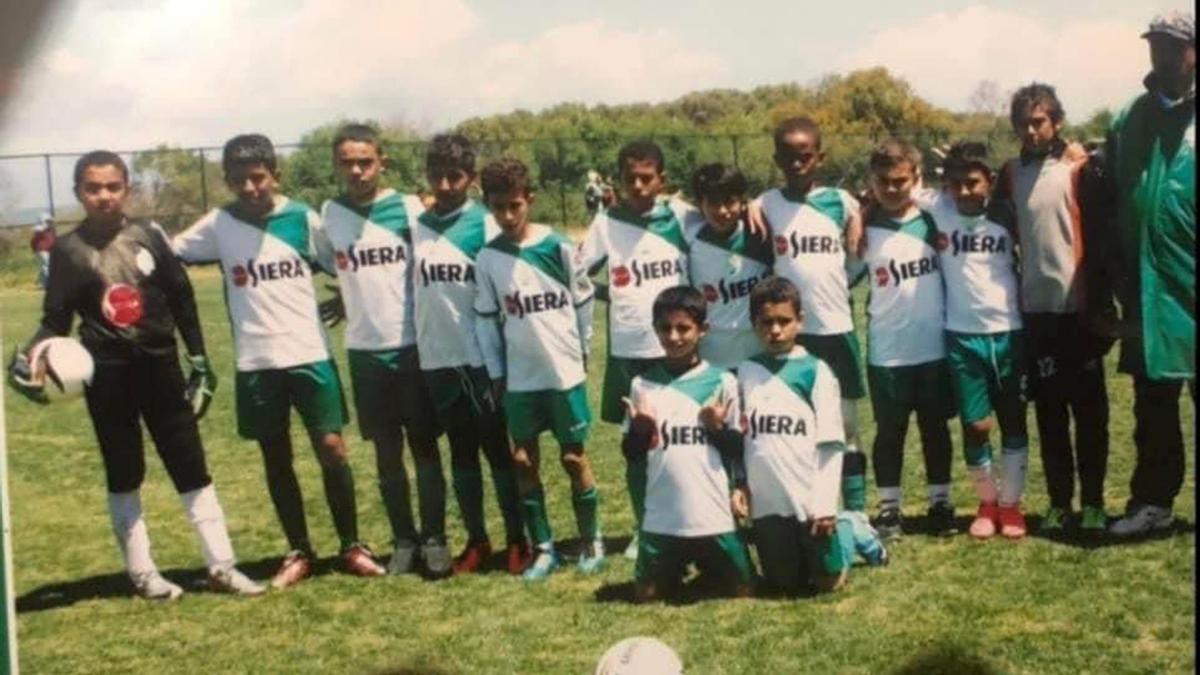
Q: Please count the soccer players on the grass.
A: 13